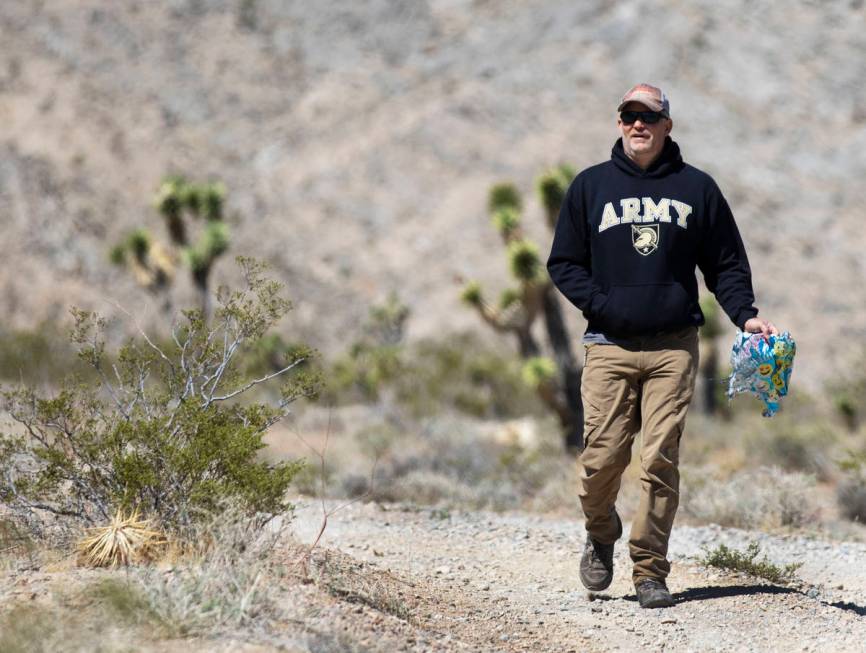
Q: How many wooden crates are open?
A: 0